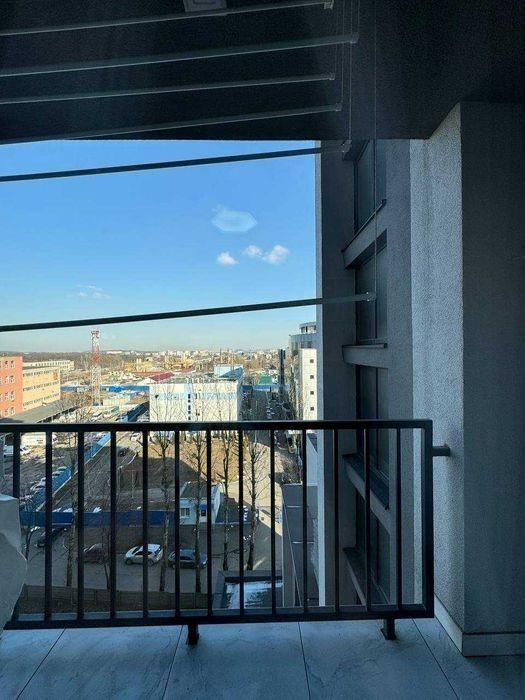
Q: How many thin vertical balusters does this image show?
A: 13